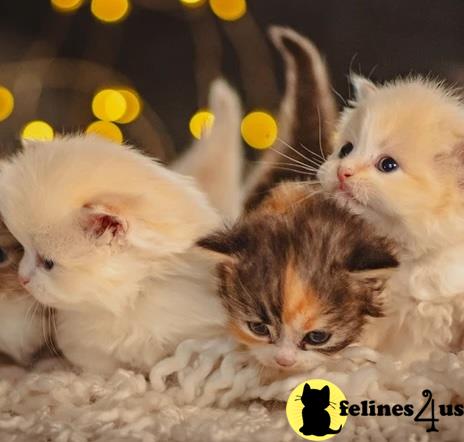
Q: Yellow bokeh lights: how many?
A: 11